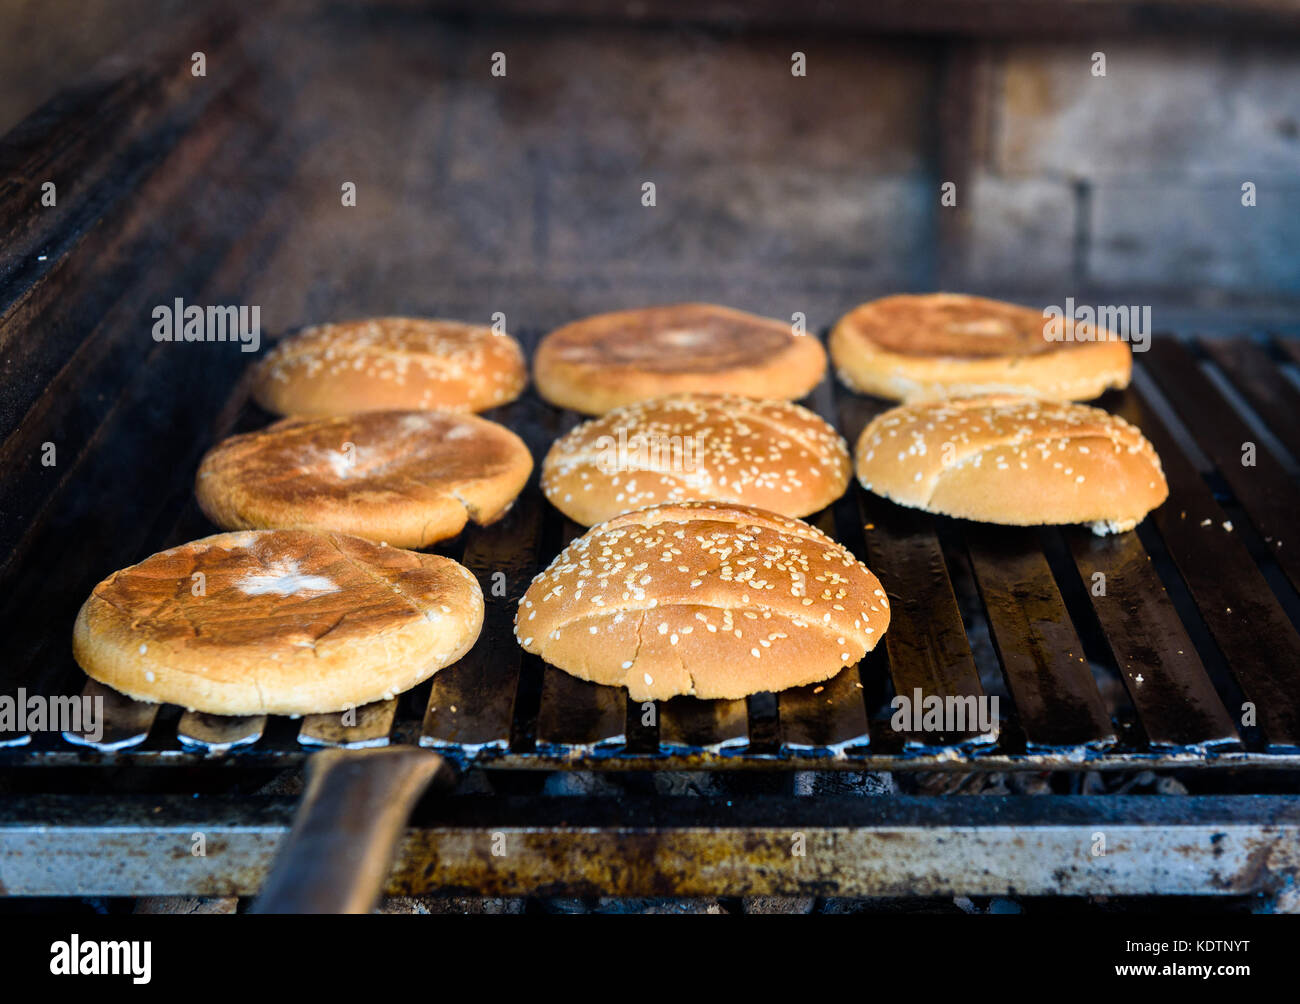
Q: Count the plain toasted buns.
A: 4